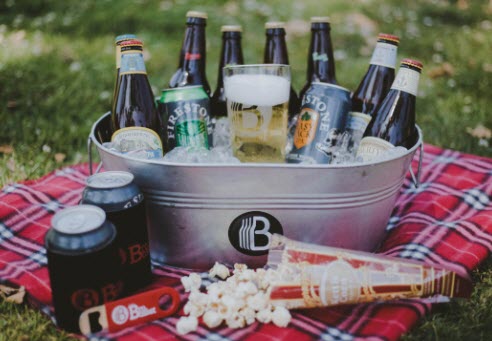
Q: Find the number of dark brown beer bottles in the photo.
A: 8